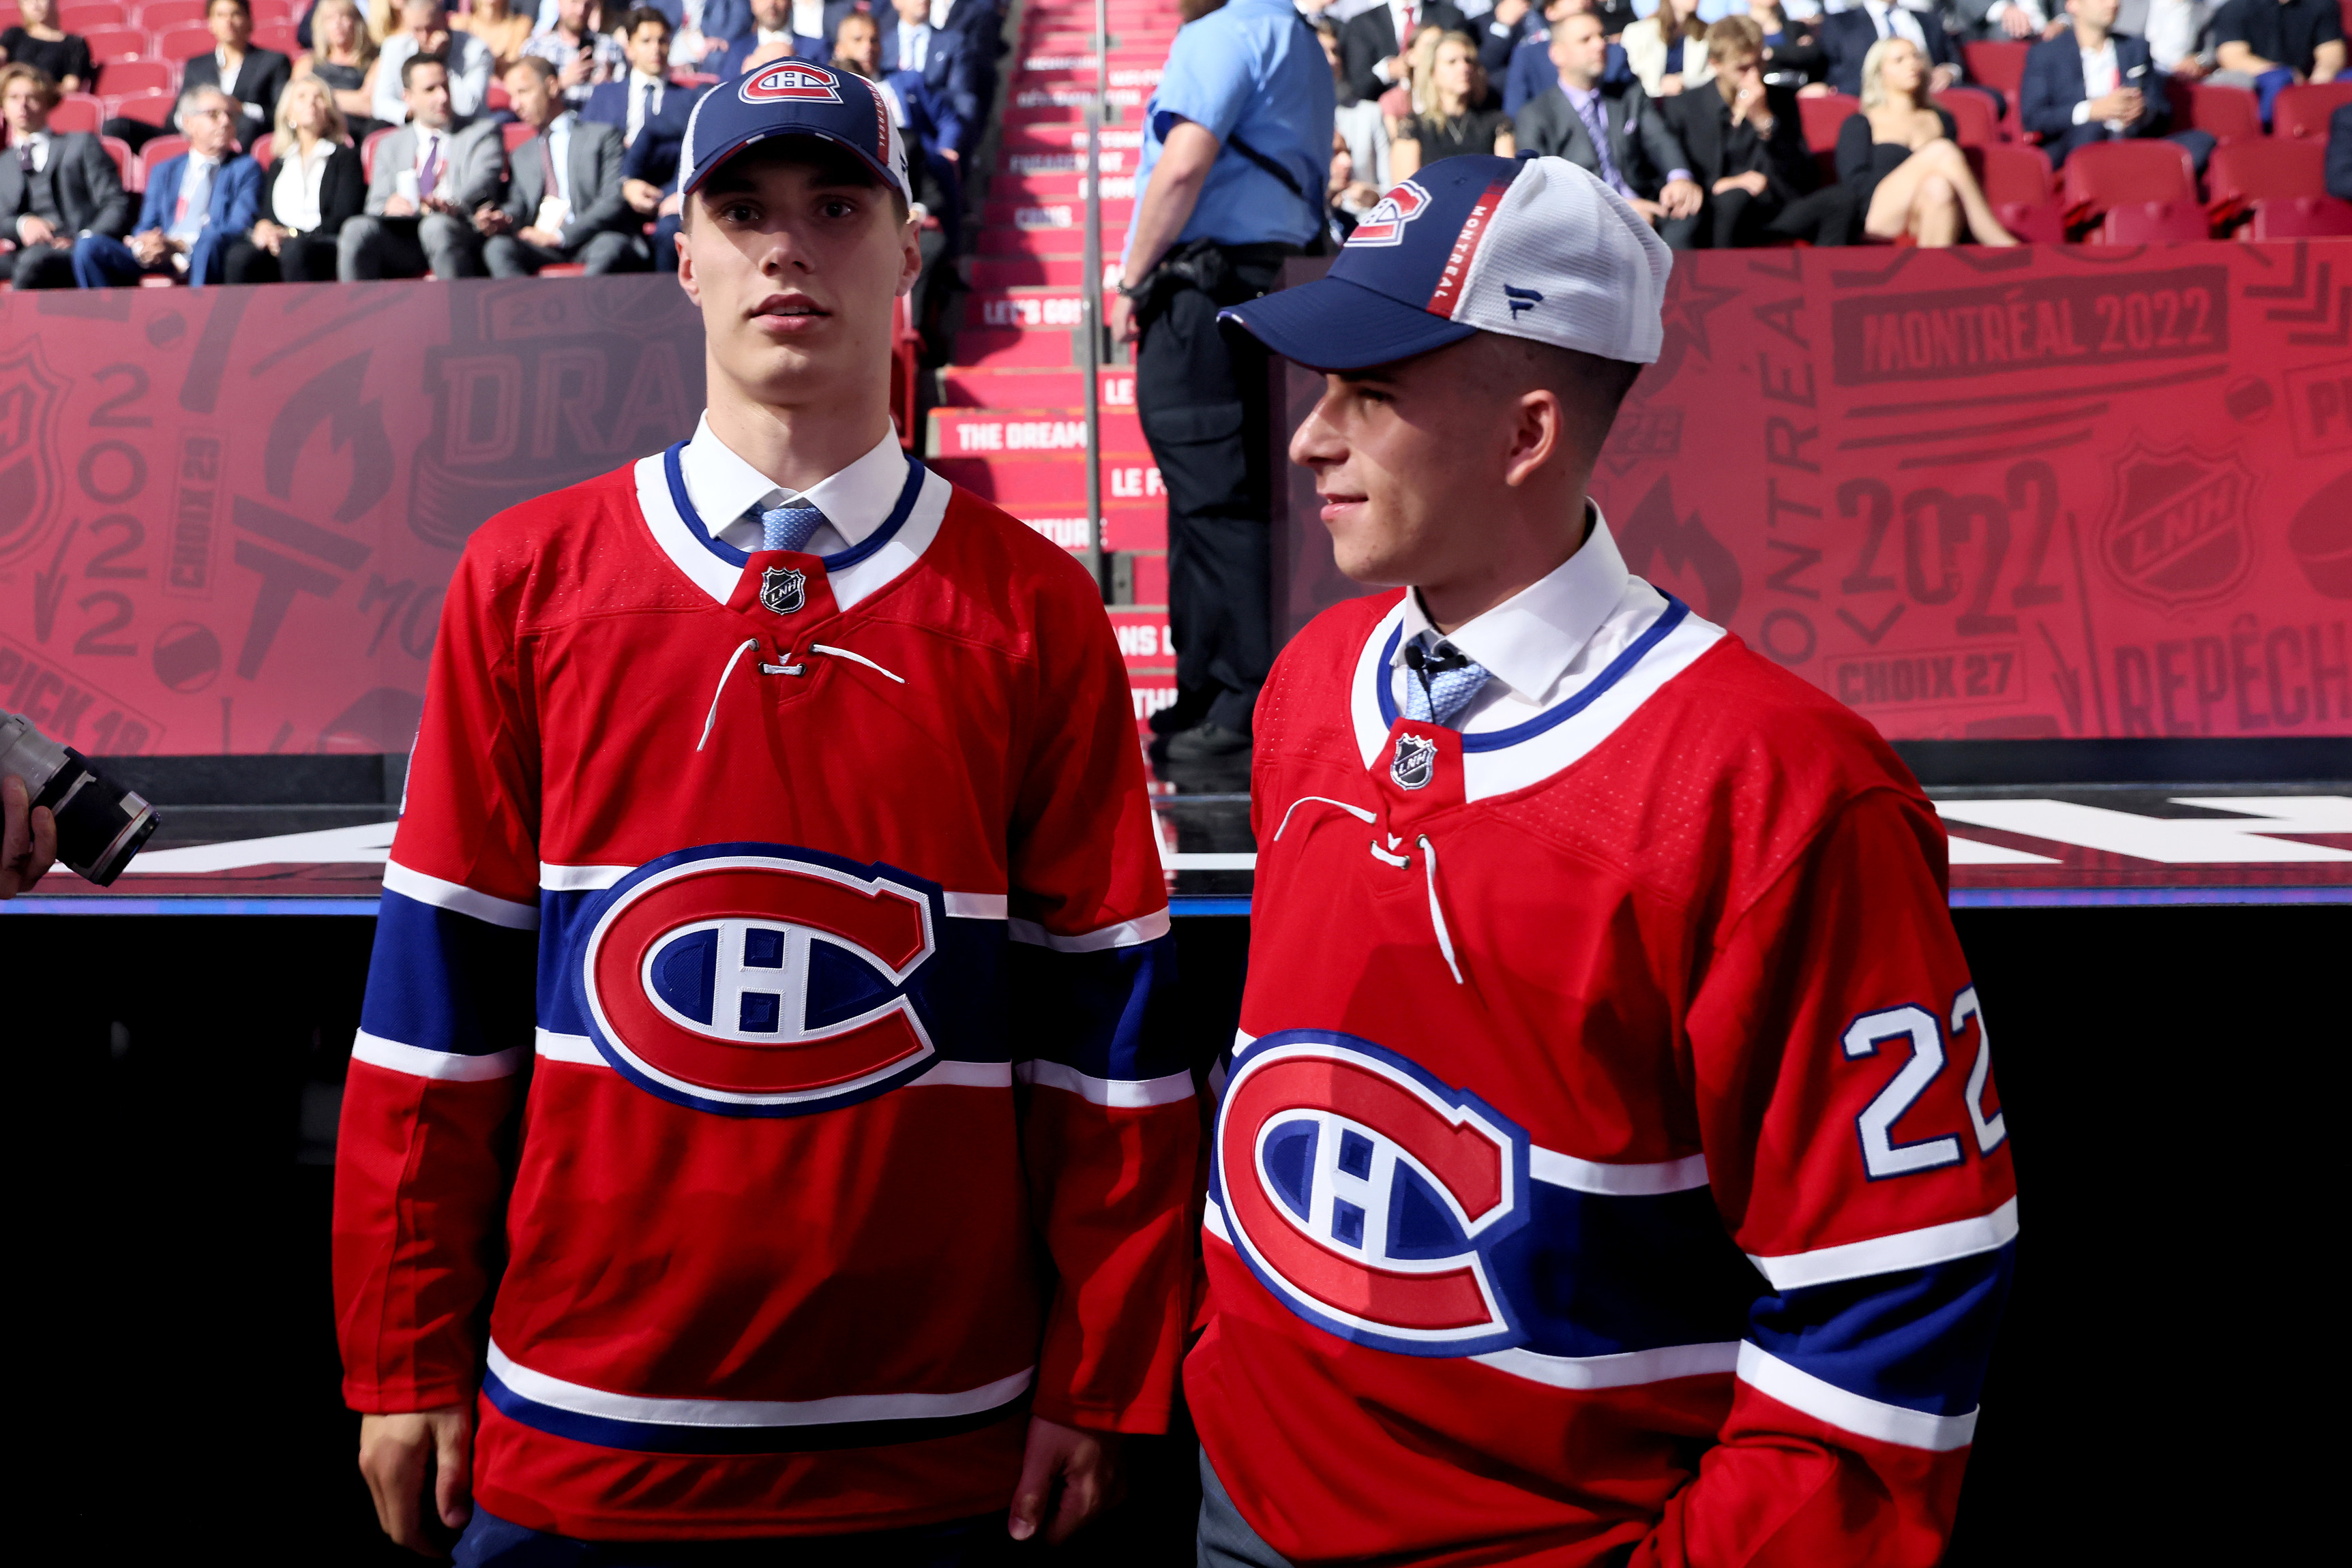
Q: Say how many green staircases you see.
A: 0